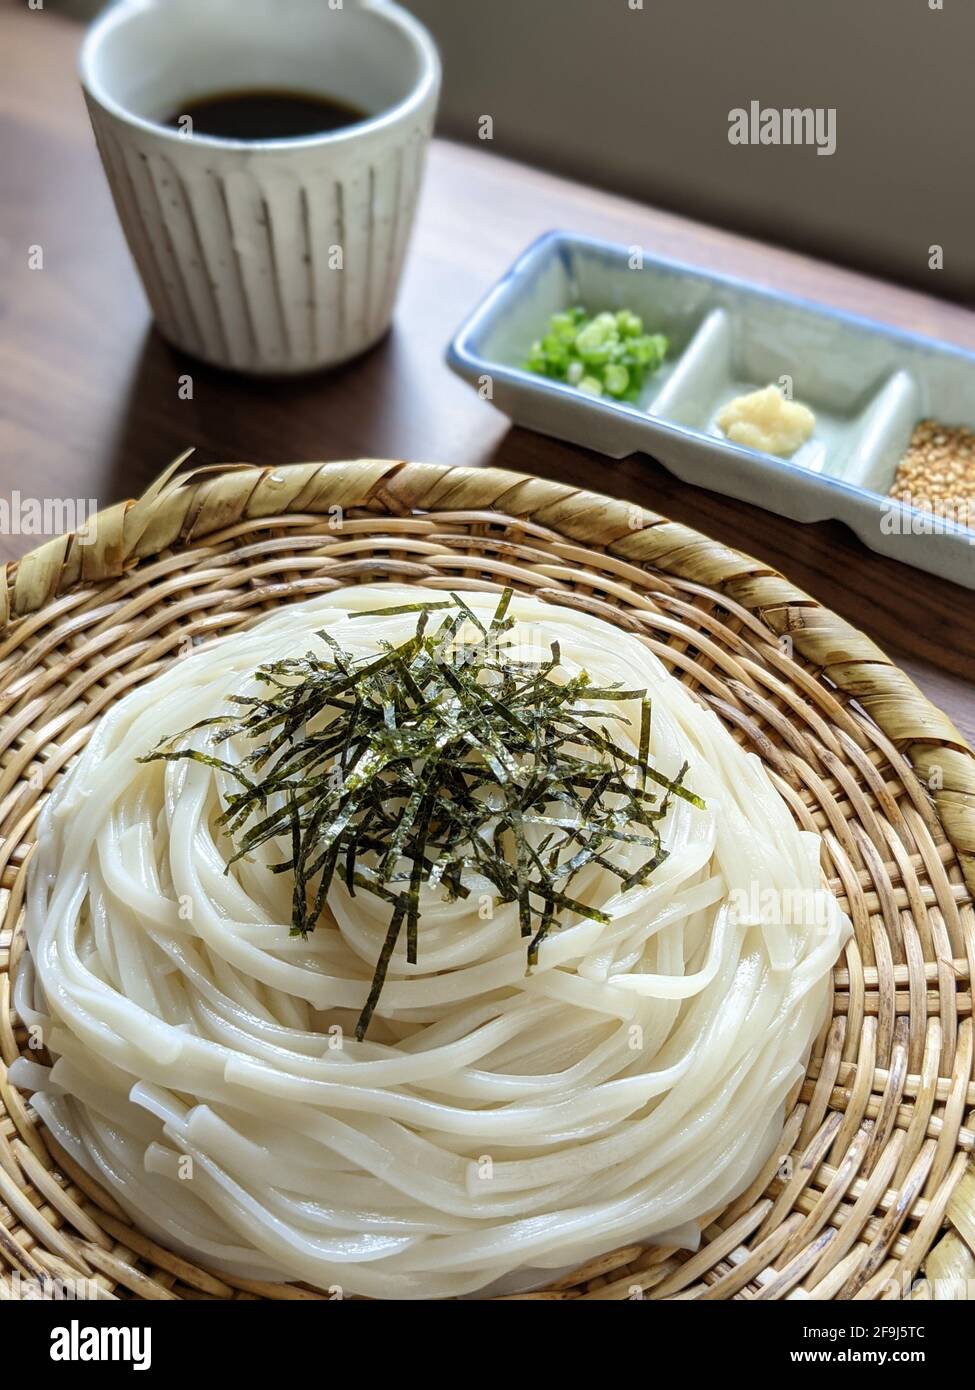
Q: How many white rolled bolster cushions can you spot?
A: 0